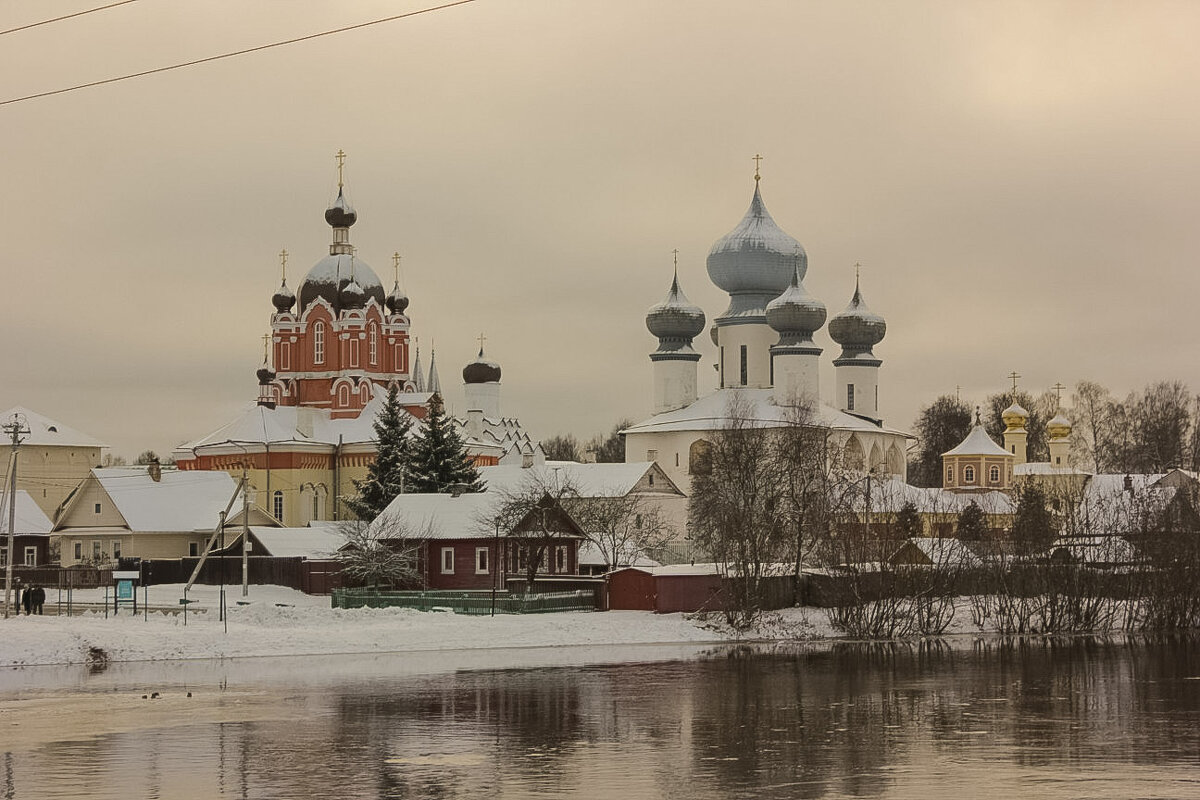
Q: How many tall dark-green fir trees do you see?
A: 2